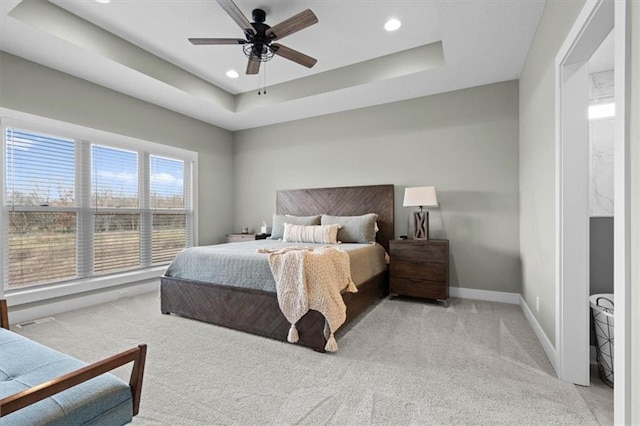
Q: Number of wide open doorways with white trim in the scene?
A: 1